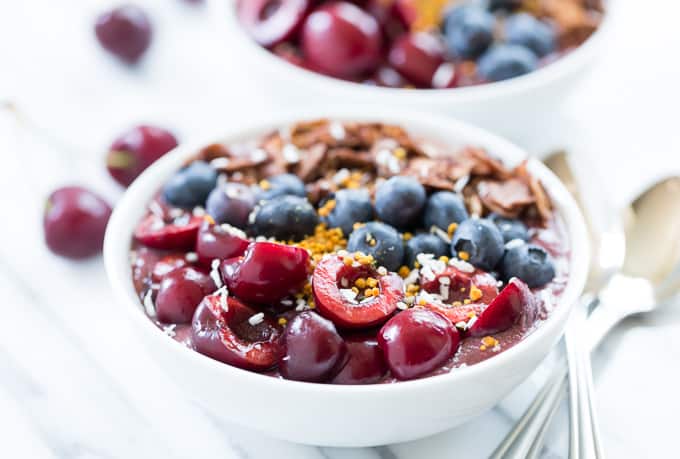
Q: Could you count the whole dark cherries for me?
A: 3